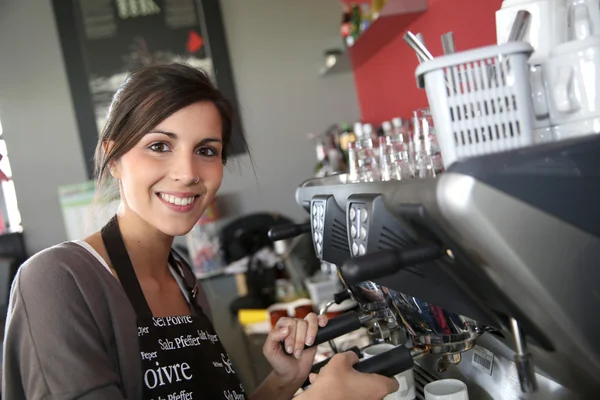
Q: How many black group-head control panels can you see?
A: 2